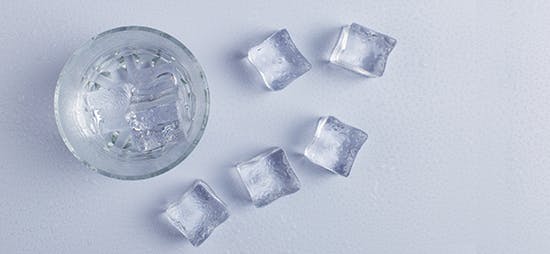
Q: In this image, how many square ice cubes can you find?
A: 5